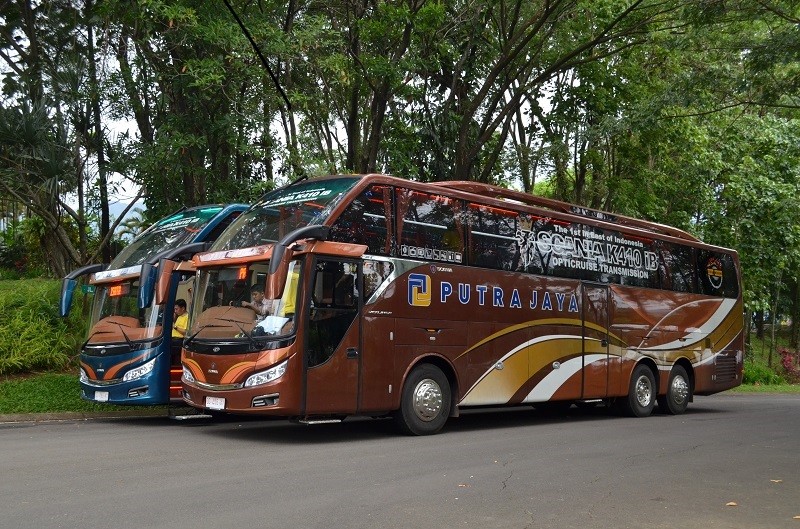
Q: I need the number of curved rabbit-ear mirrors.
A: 4